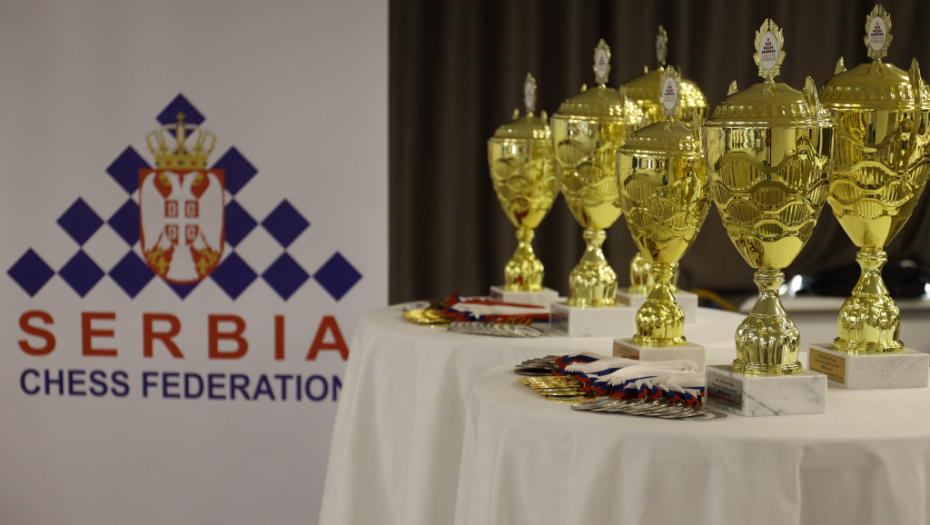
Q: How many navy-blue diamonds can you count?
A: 14